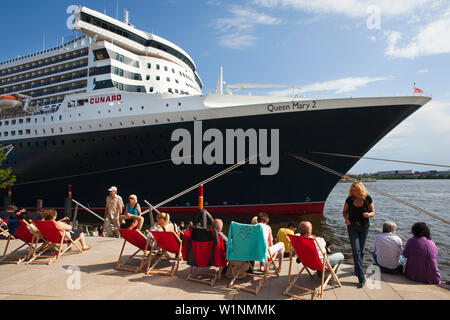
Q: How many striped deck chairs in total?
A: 0